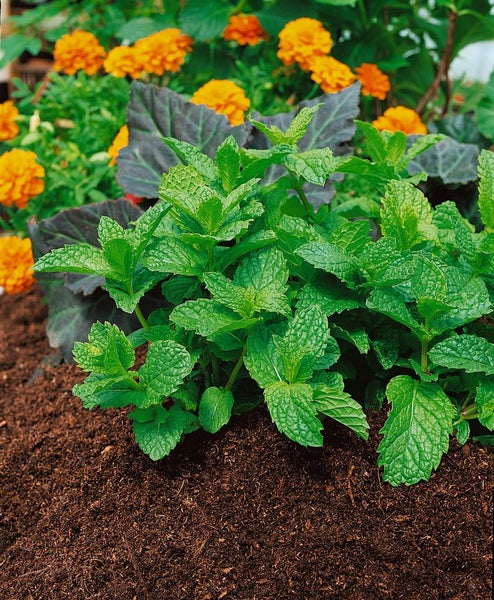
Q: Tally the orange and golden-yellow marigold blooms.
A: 13